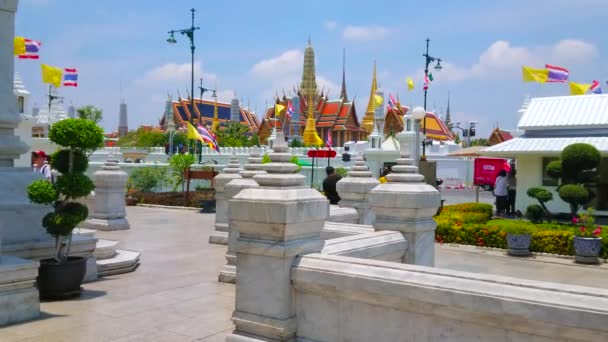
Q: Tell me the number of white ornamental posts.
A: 6